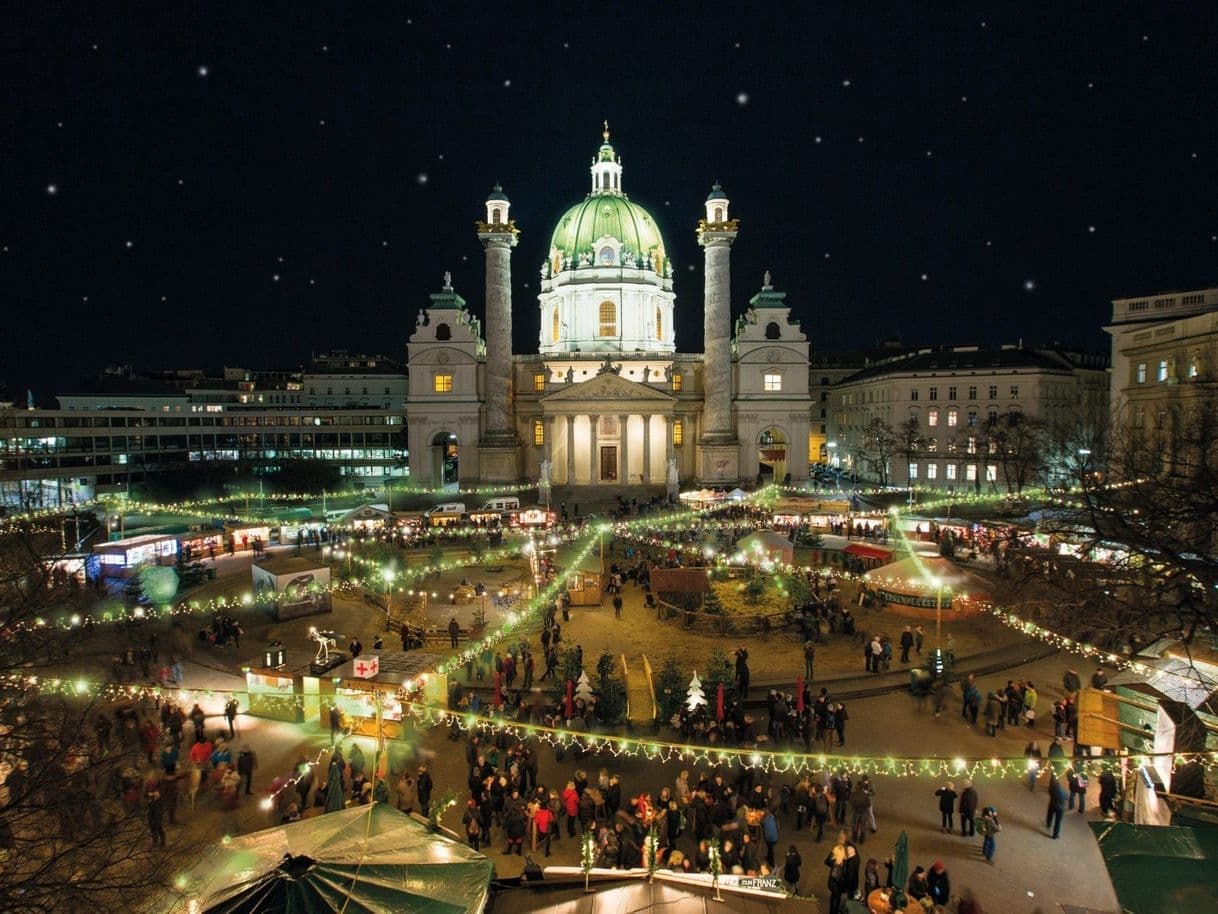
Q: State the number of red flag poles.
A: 4